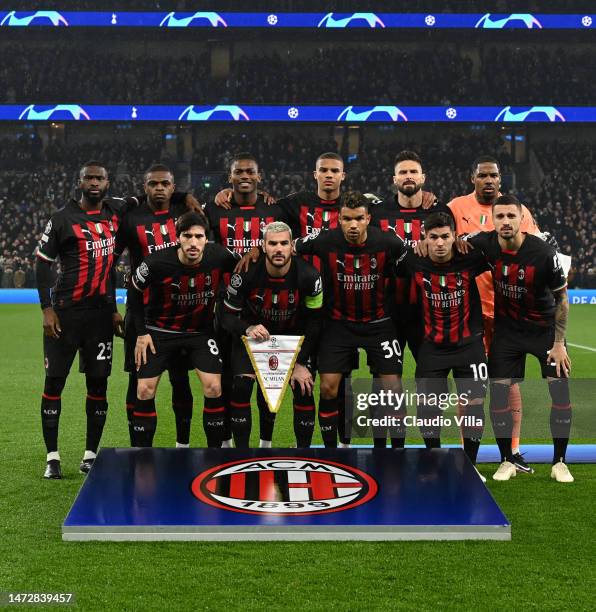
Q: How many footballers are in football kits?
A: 11